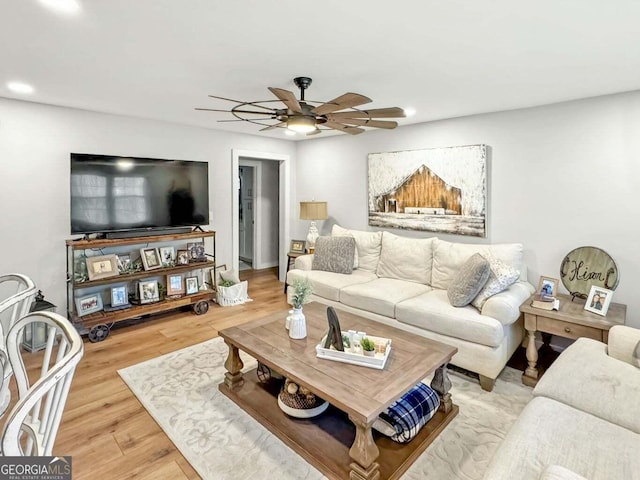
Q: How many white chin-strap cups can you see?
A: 0